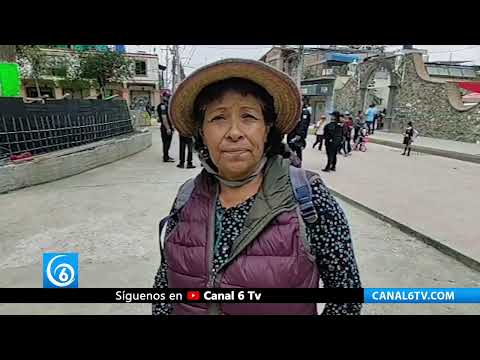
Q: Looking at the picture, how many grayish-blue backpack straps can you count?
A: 2